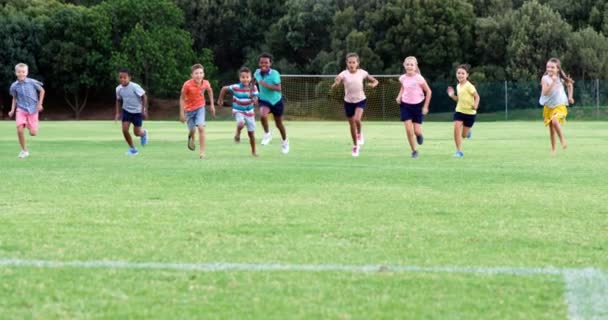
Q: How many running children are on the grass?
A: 9